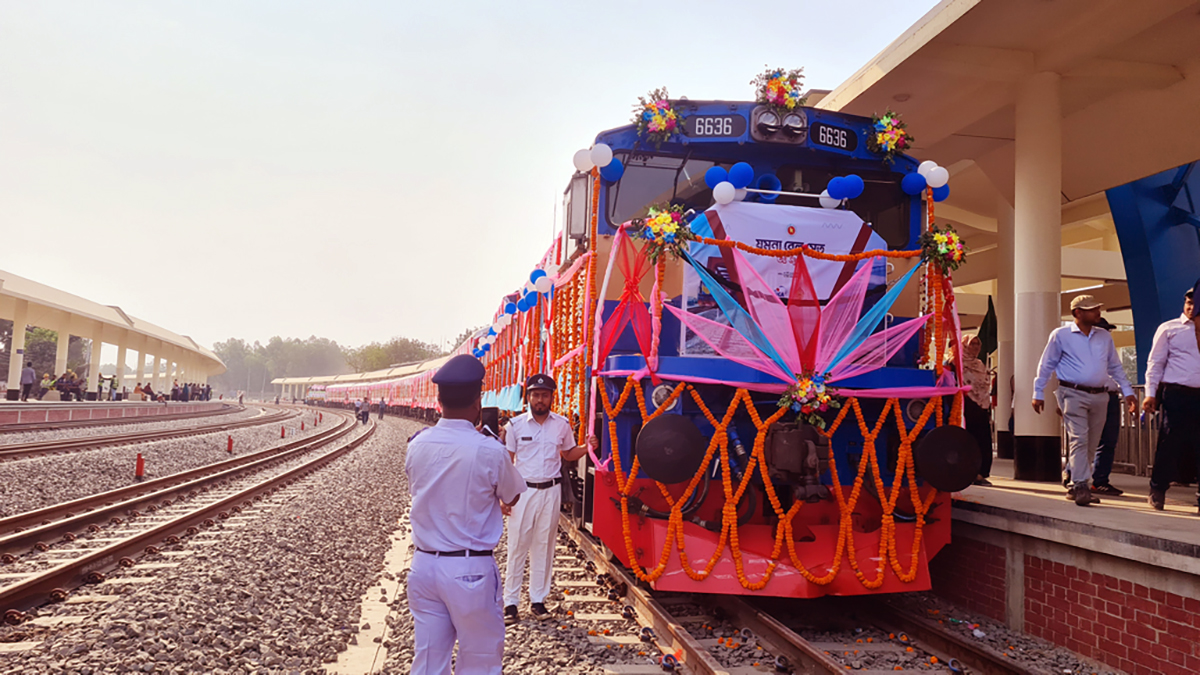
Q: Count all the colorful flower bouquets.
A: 6